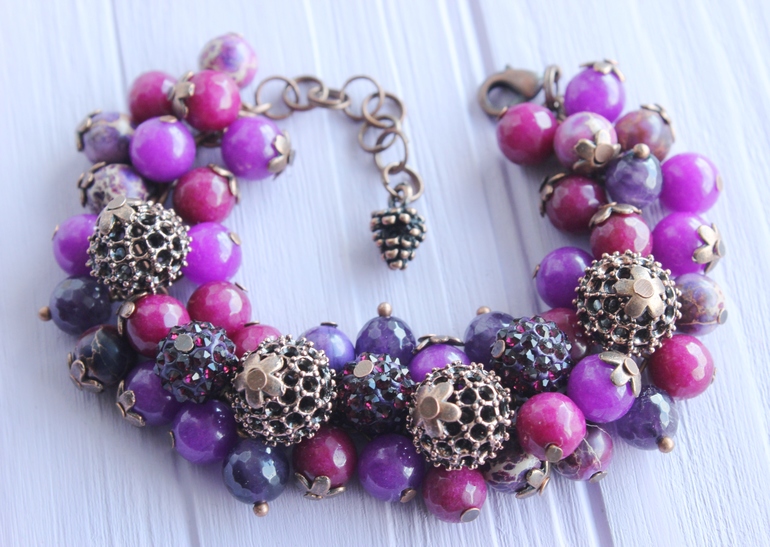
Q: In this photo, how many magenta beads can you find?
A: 14